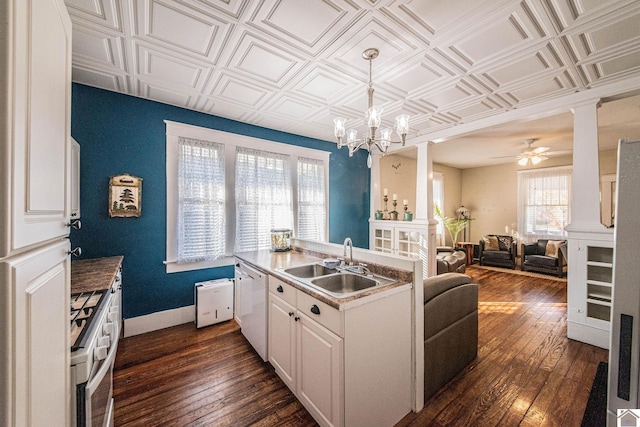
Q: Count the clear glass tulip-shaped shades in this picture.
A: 5